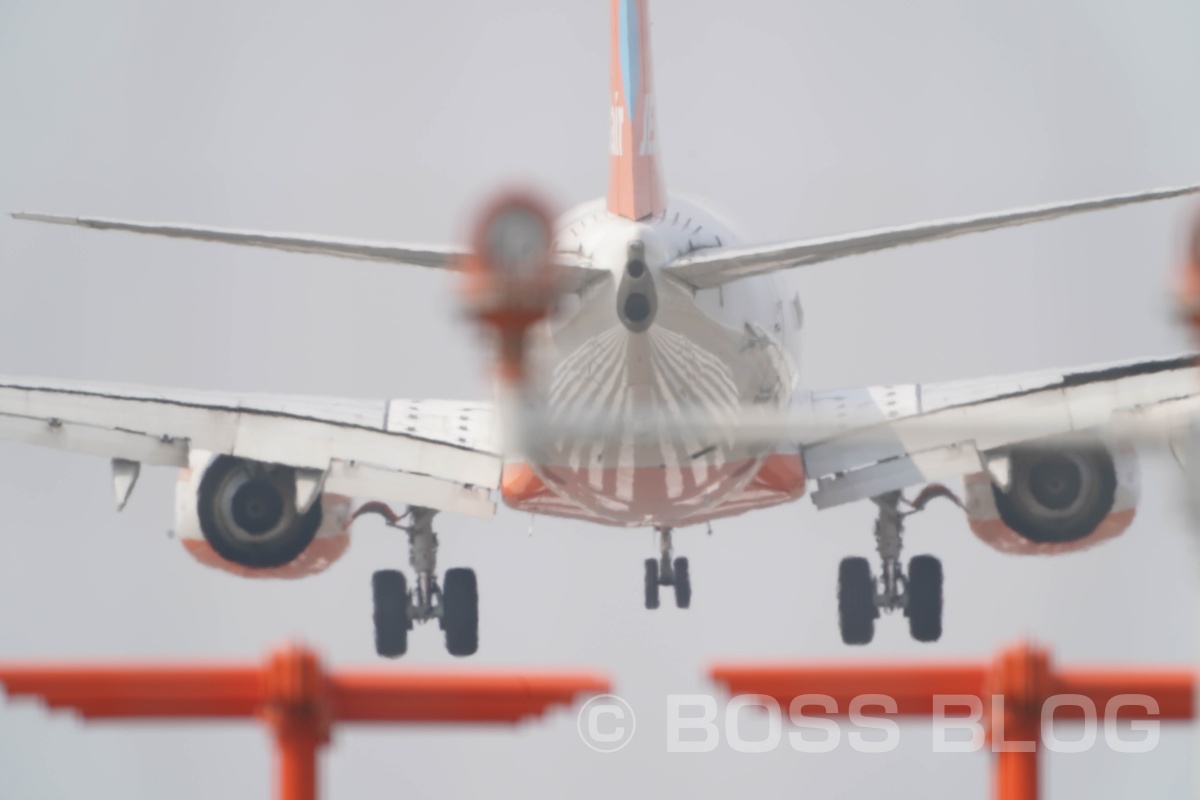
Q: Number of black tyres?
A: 6